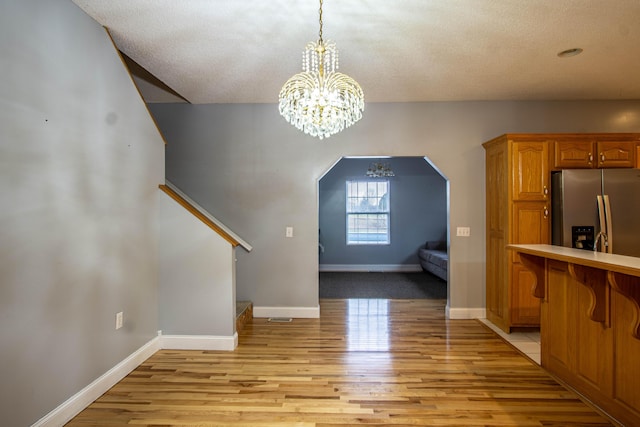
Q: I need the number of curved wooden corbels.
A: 3